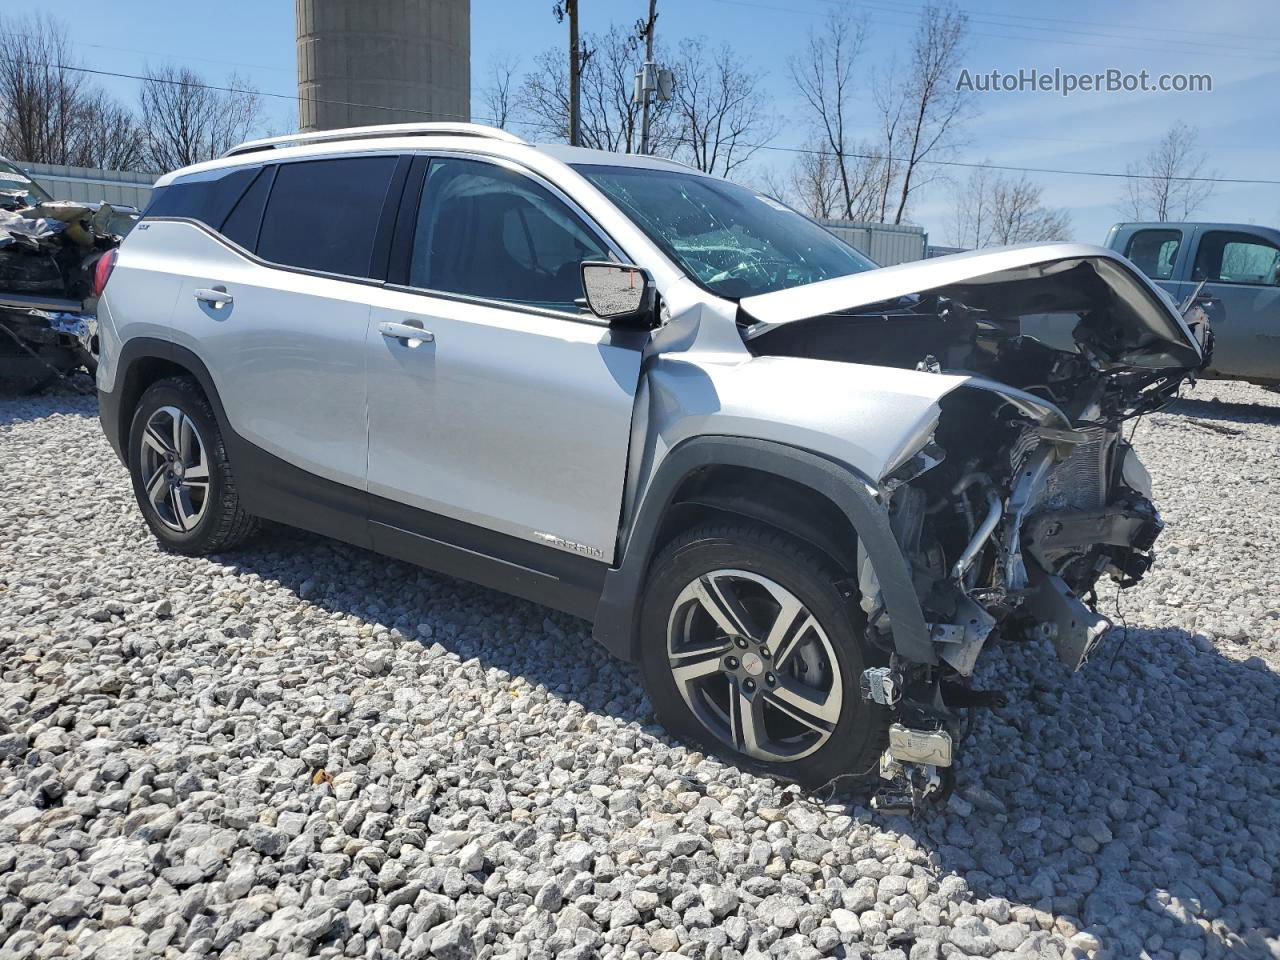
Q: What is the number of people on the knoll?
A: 0